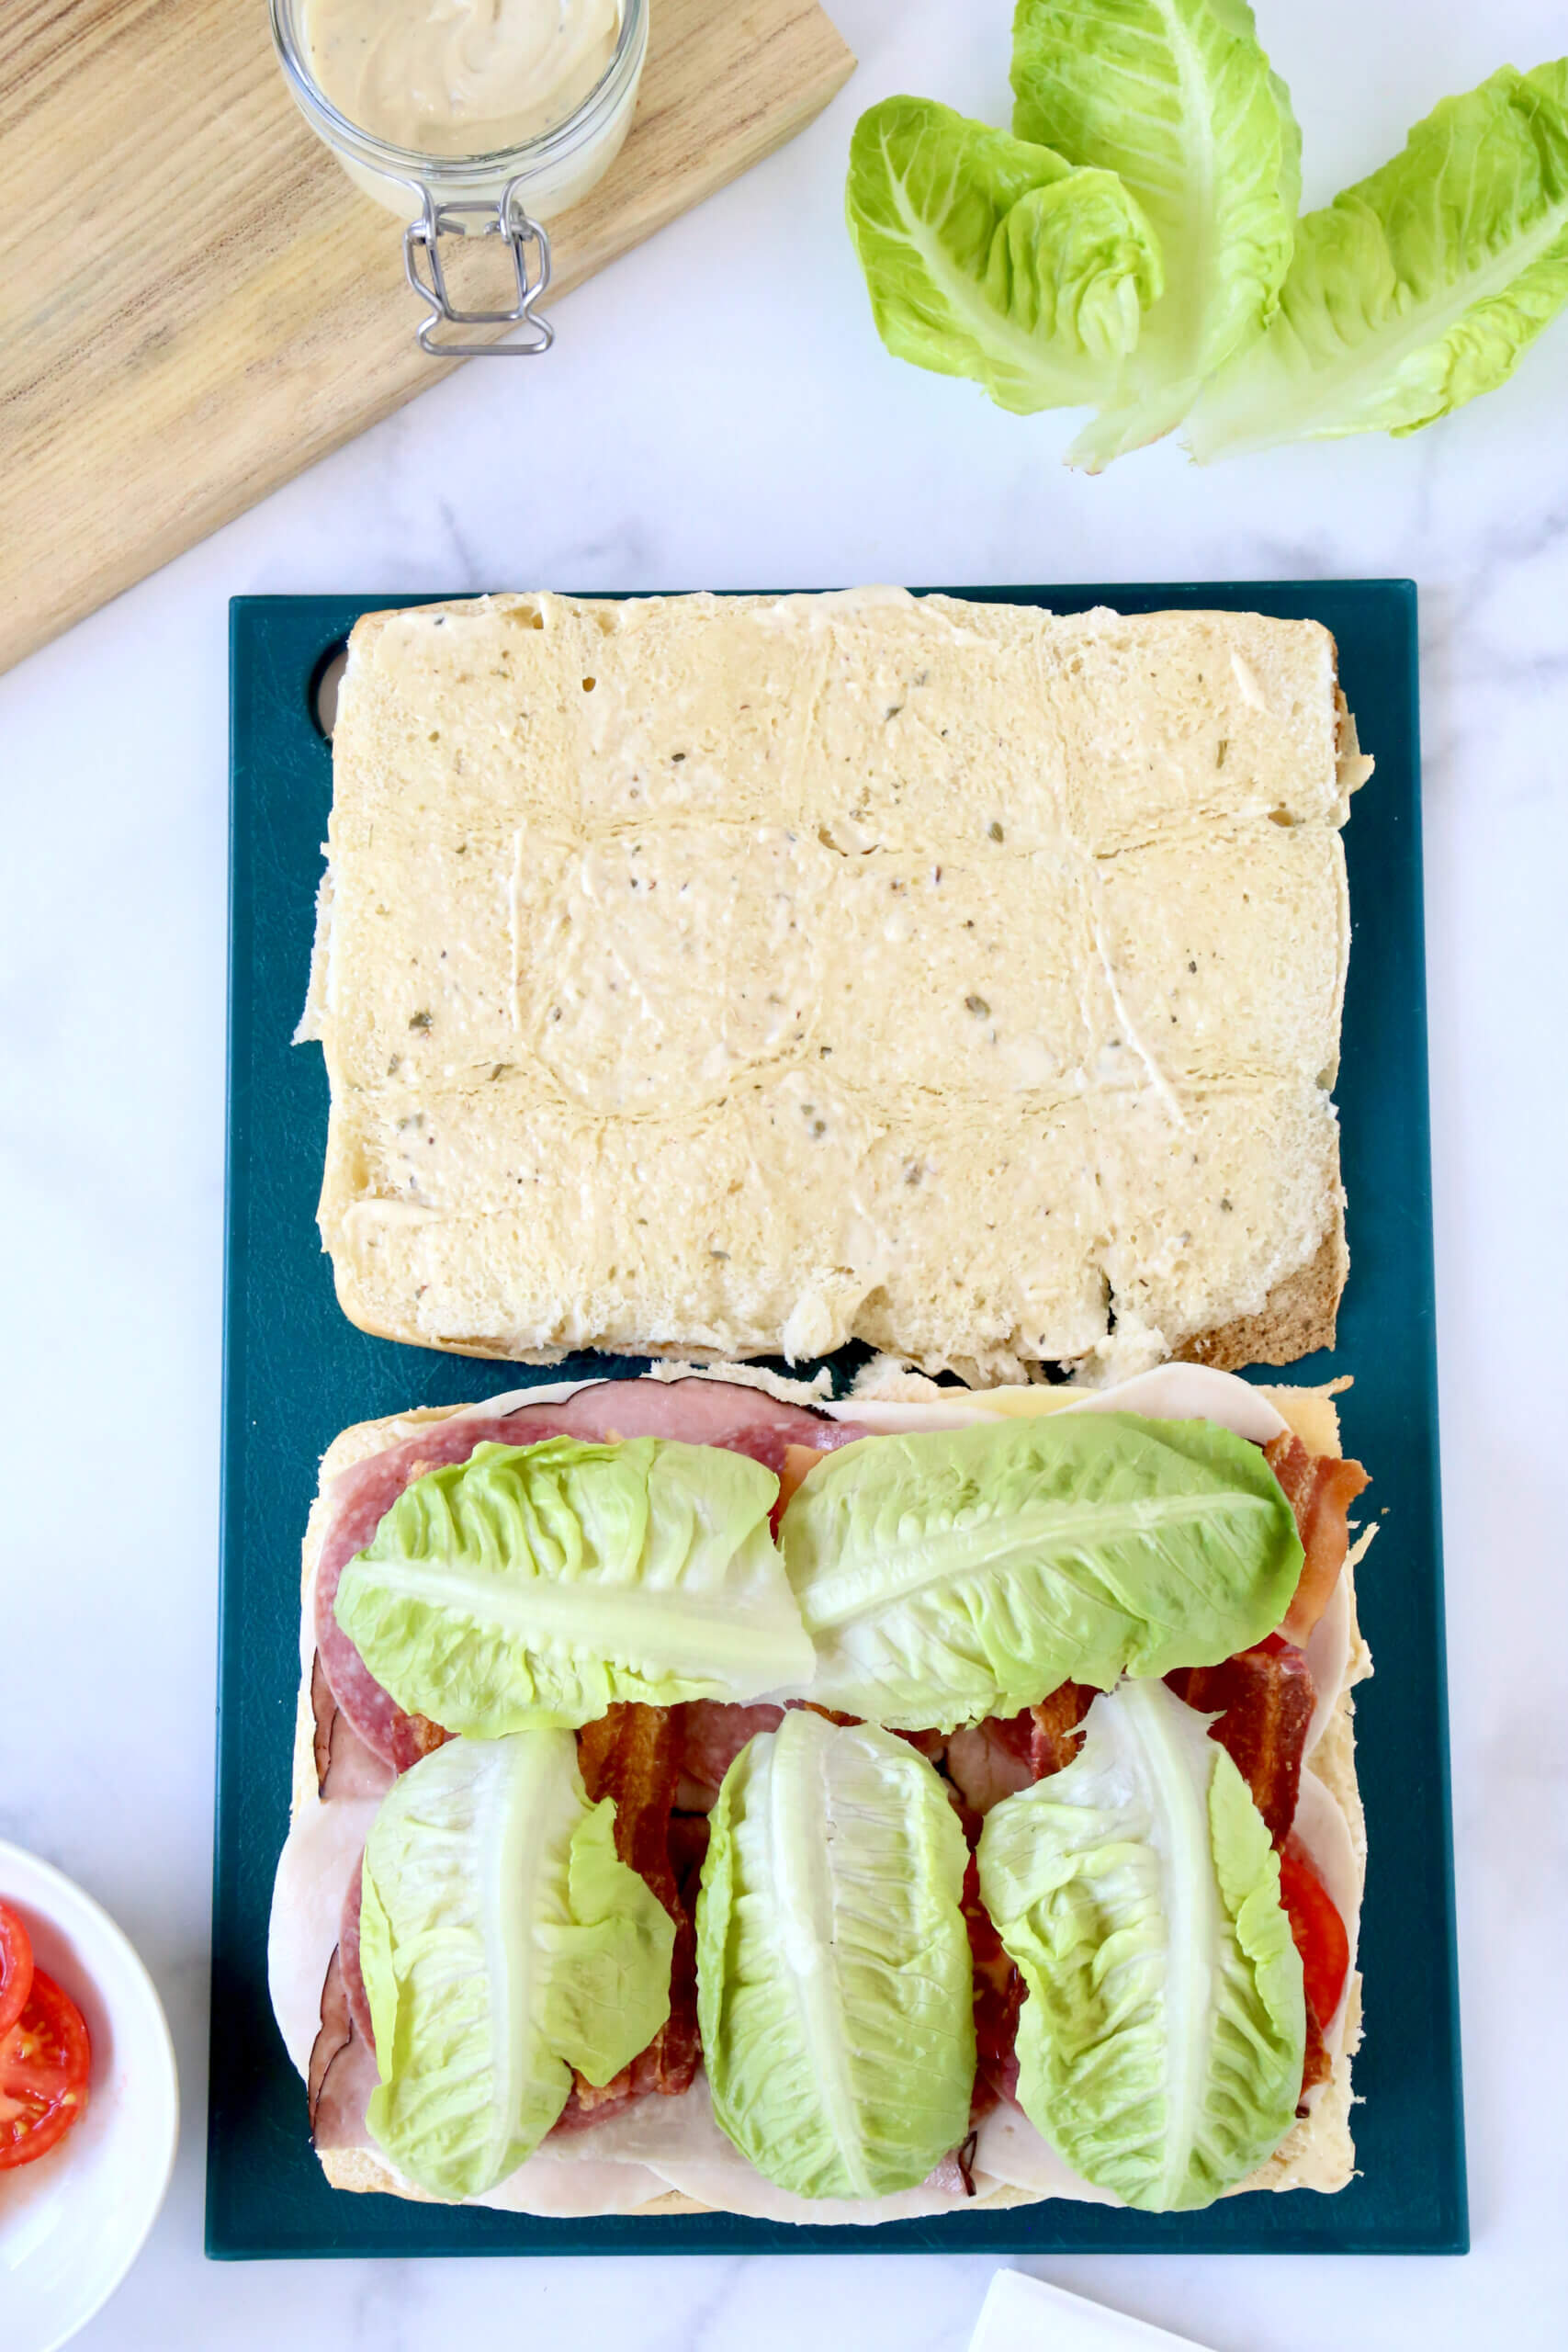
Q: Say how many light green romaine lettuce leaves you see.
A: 8